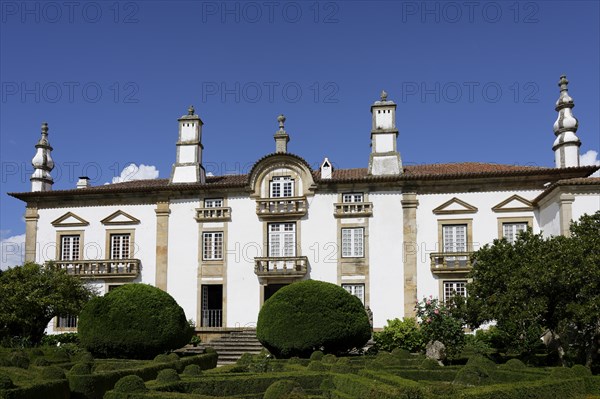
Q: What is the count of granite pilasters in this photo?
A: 4